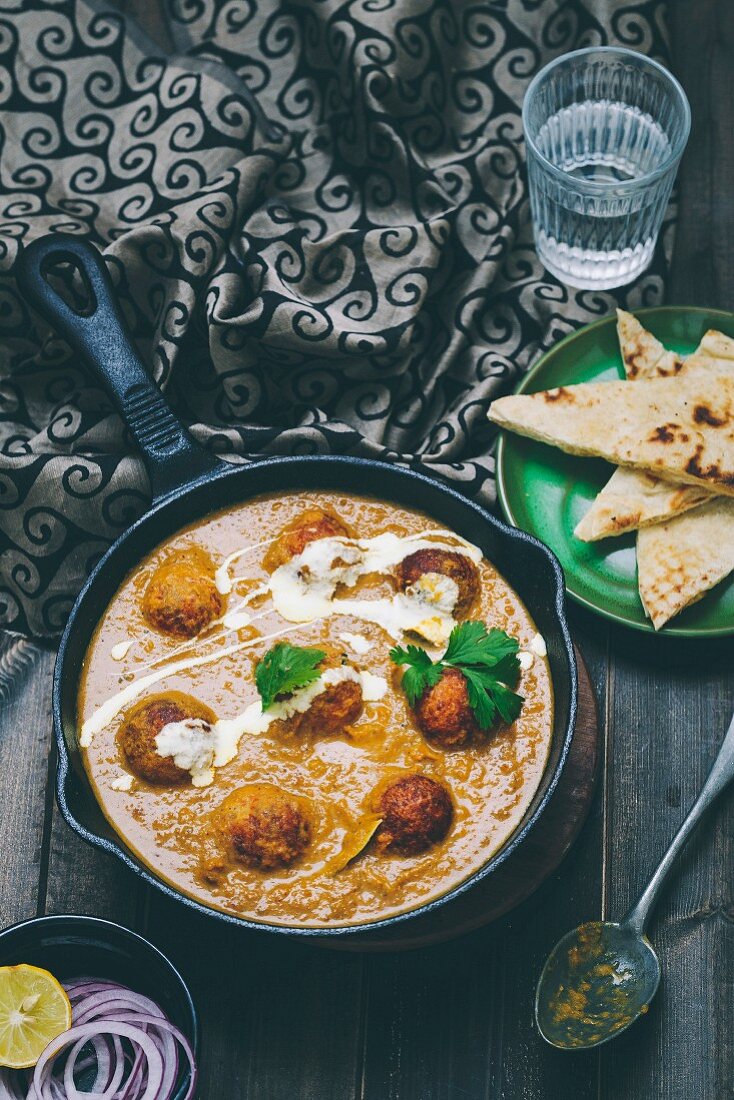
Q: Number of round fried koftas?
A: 8